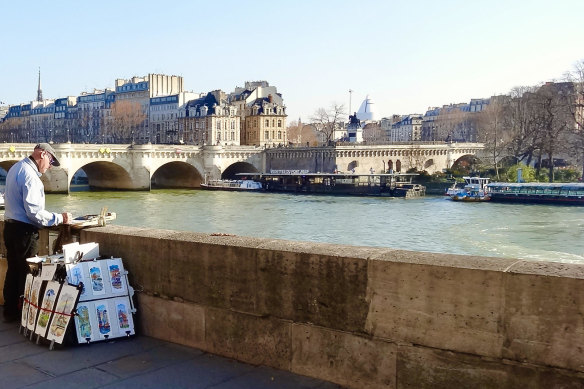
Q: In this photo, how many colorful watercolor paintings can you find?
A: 10